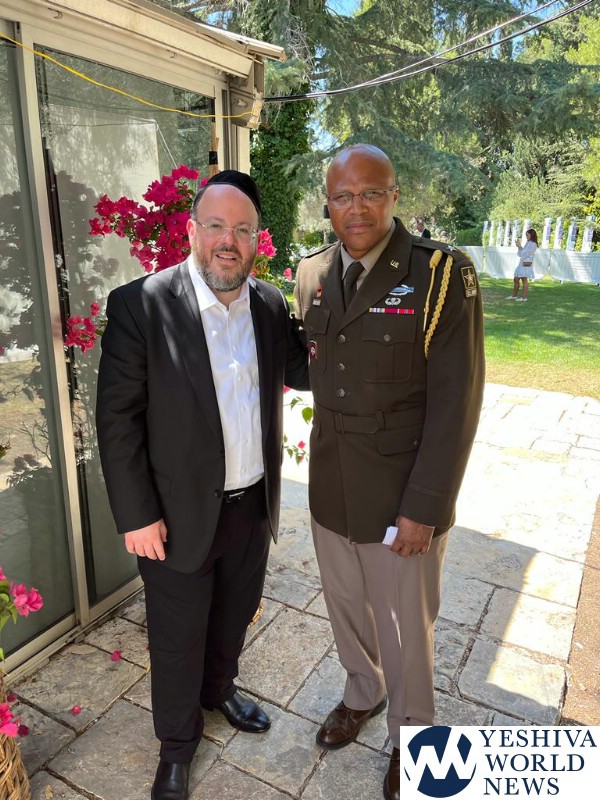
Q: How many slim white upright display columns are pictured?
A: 10